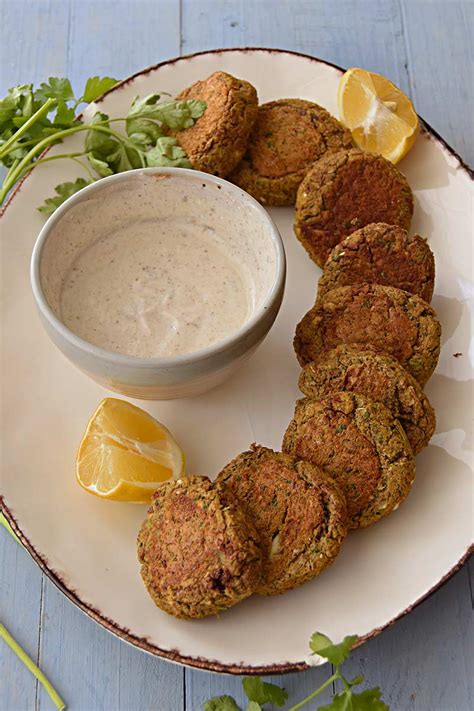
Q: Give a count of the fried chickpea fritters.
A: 9